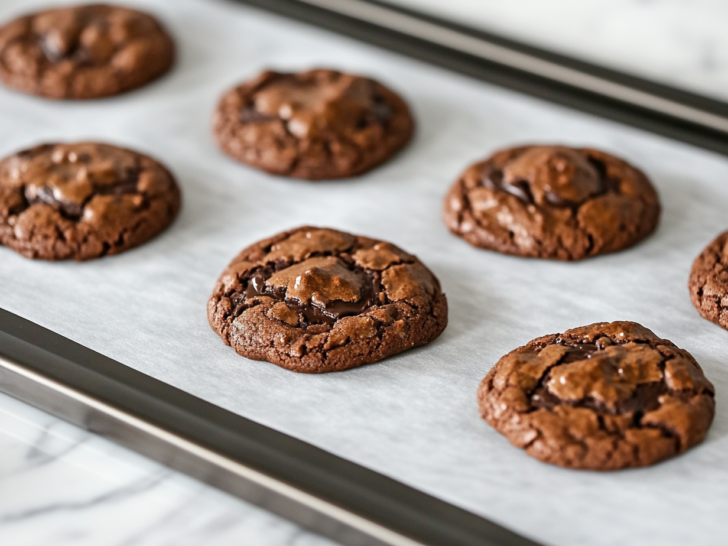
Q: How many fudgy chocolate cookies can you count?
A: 7